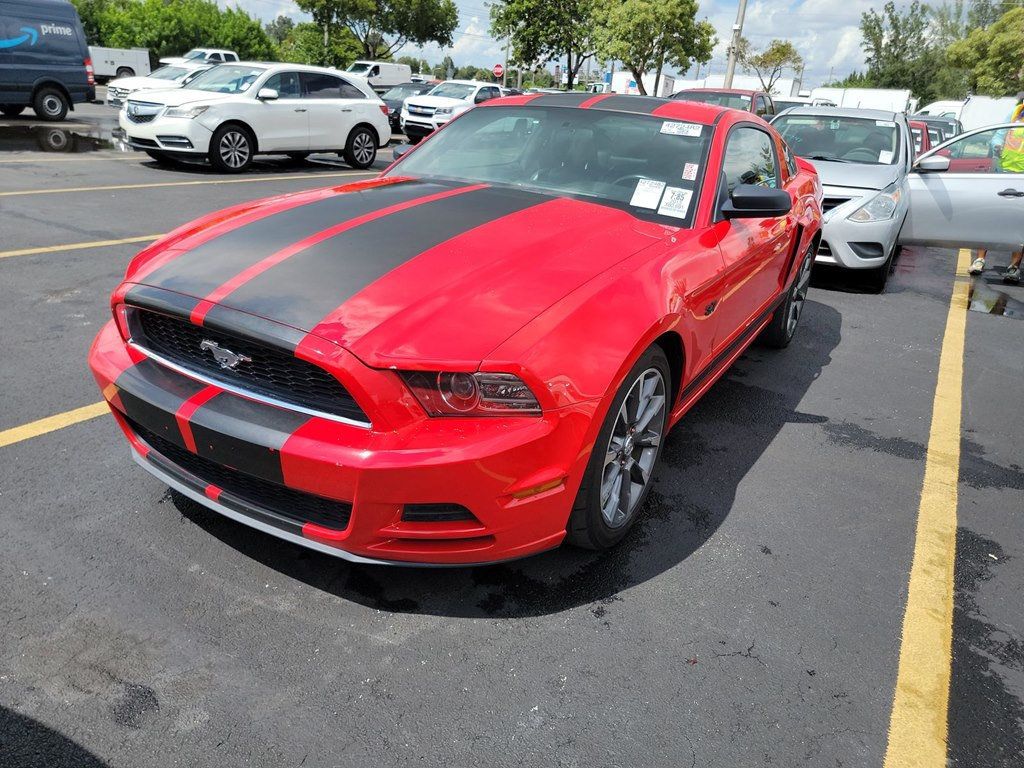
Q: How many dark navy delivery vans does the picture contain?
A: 1